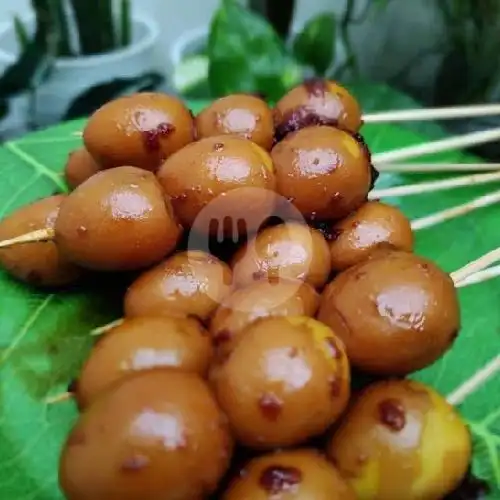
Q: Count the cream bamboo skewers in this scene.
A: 8